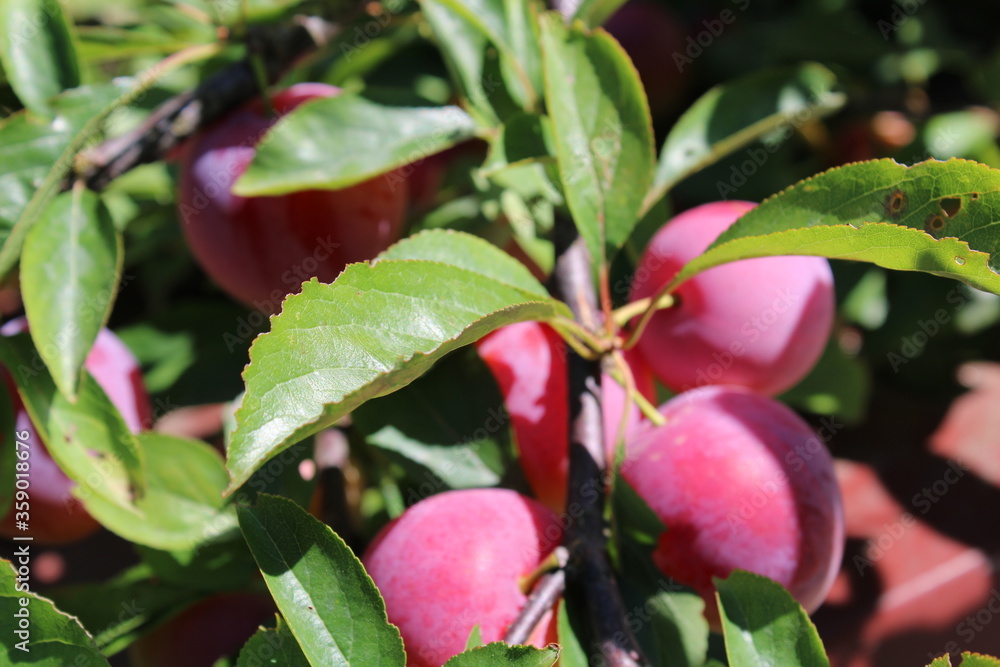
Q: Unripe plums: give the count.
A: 0